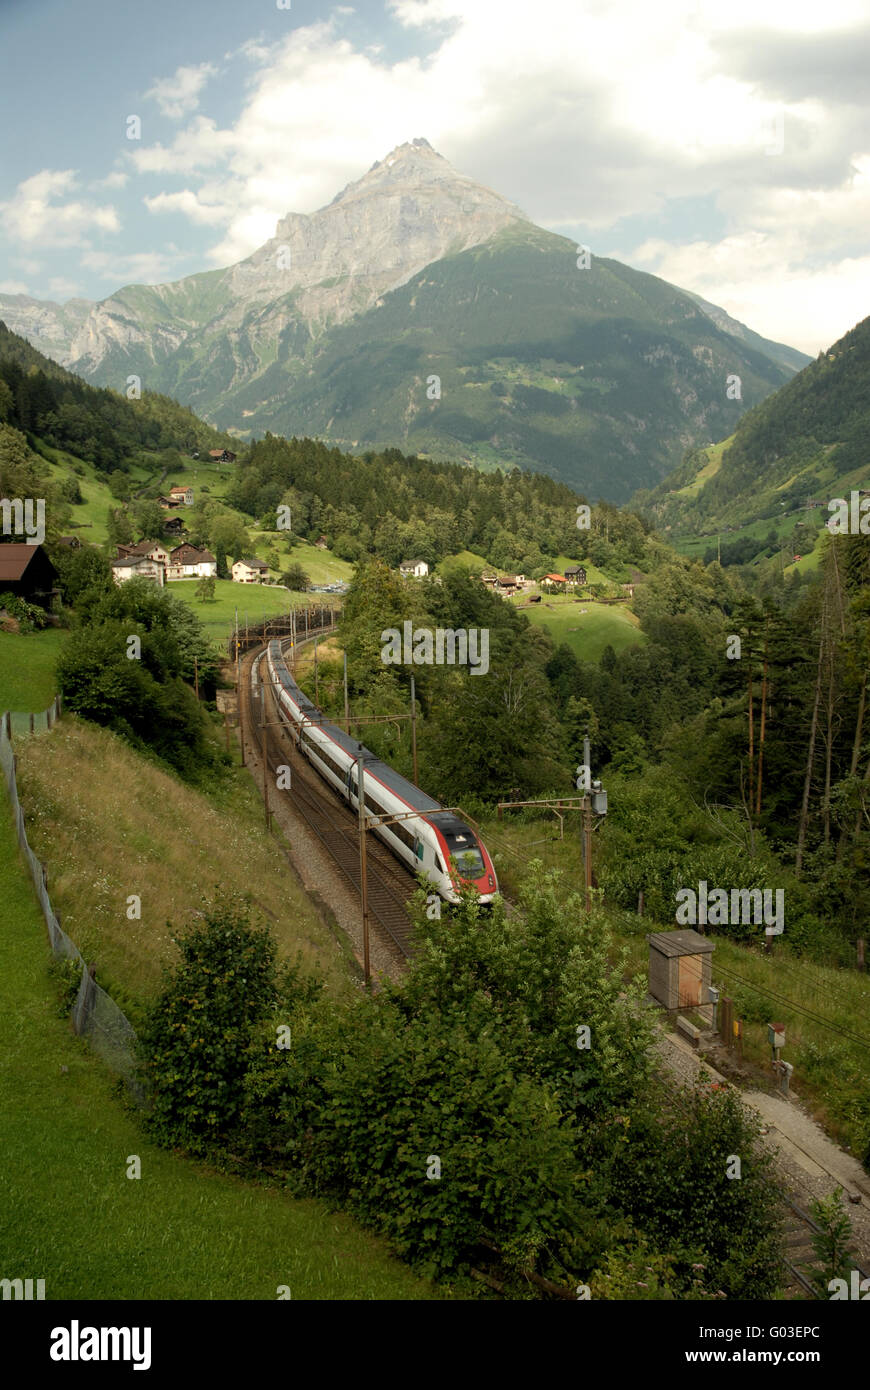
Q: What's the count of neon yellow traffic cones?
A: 0